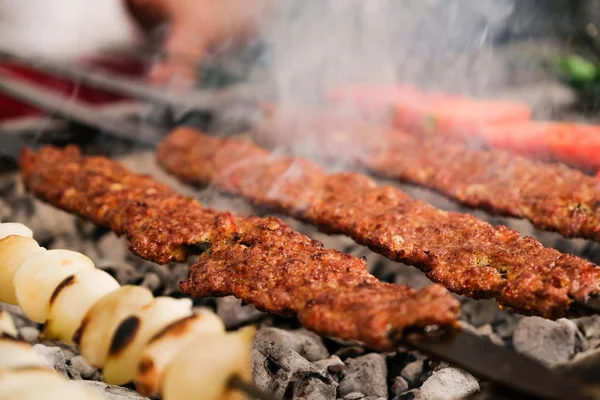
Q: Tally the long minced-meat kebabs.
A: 3